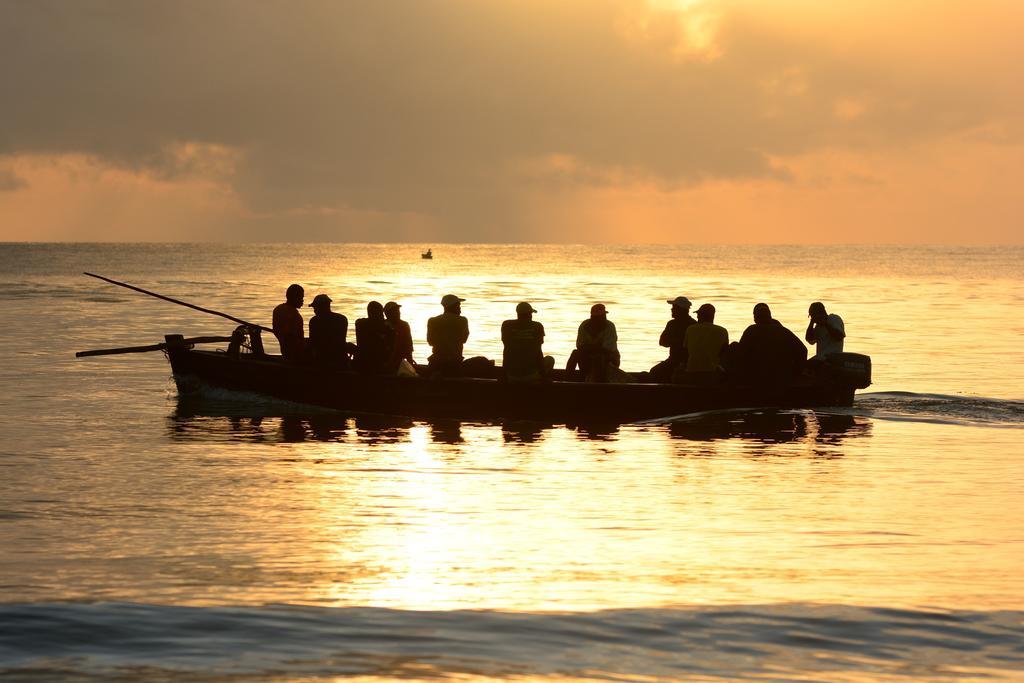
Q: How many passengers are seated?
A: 11